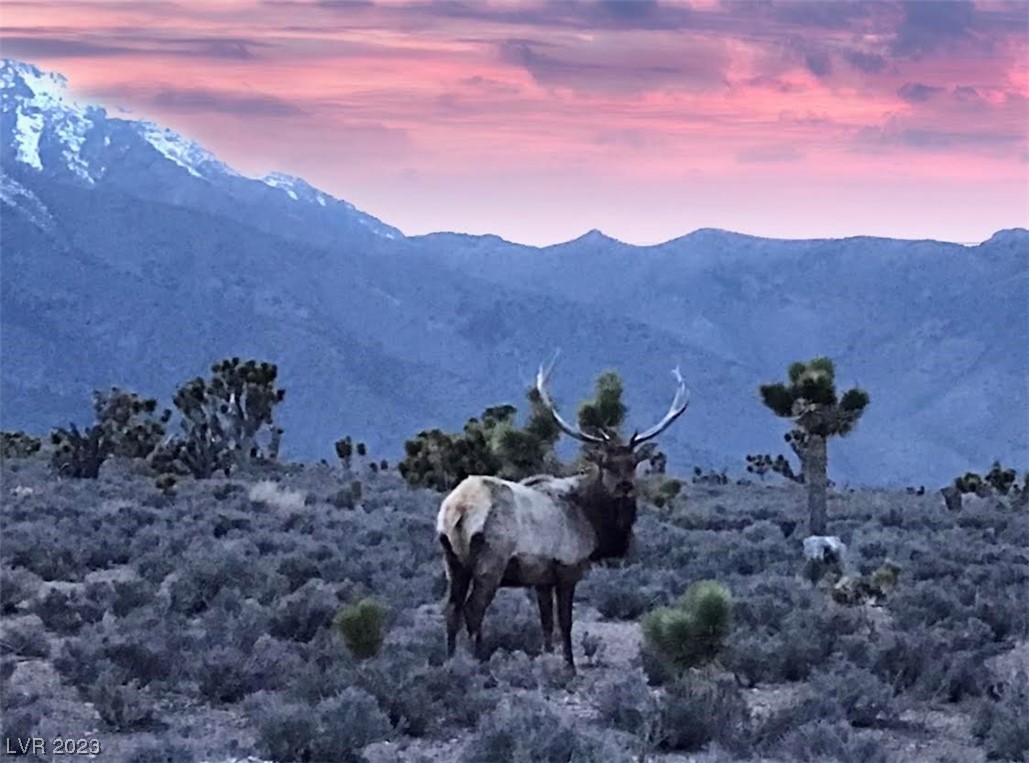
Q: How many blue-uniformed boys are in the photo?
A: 0